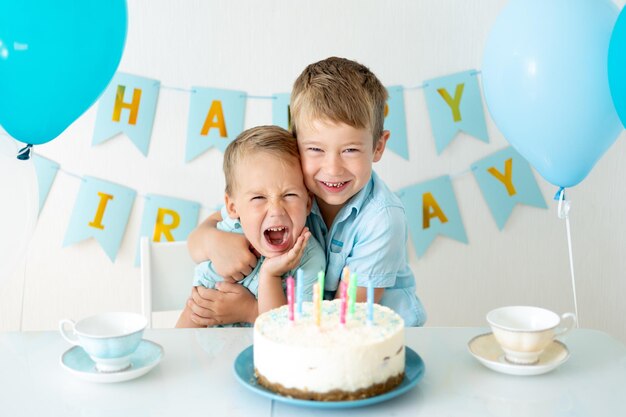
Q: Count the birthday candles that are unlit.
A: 8